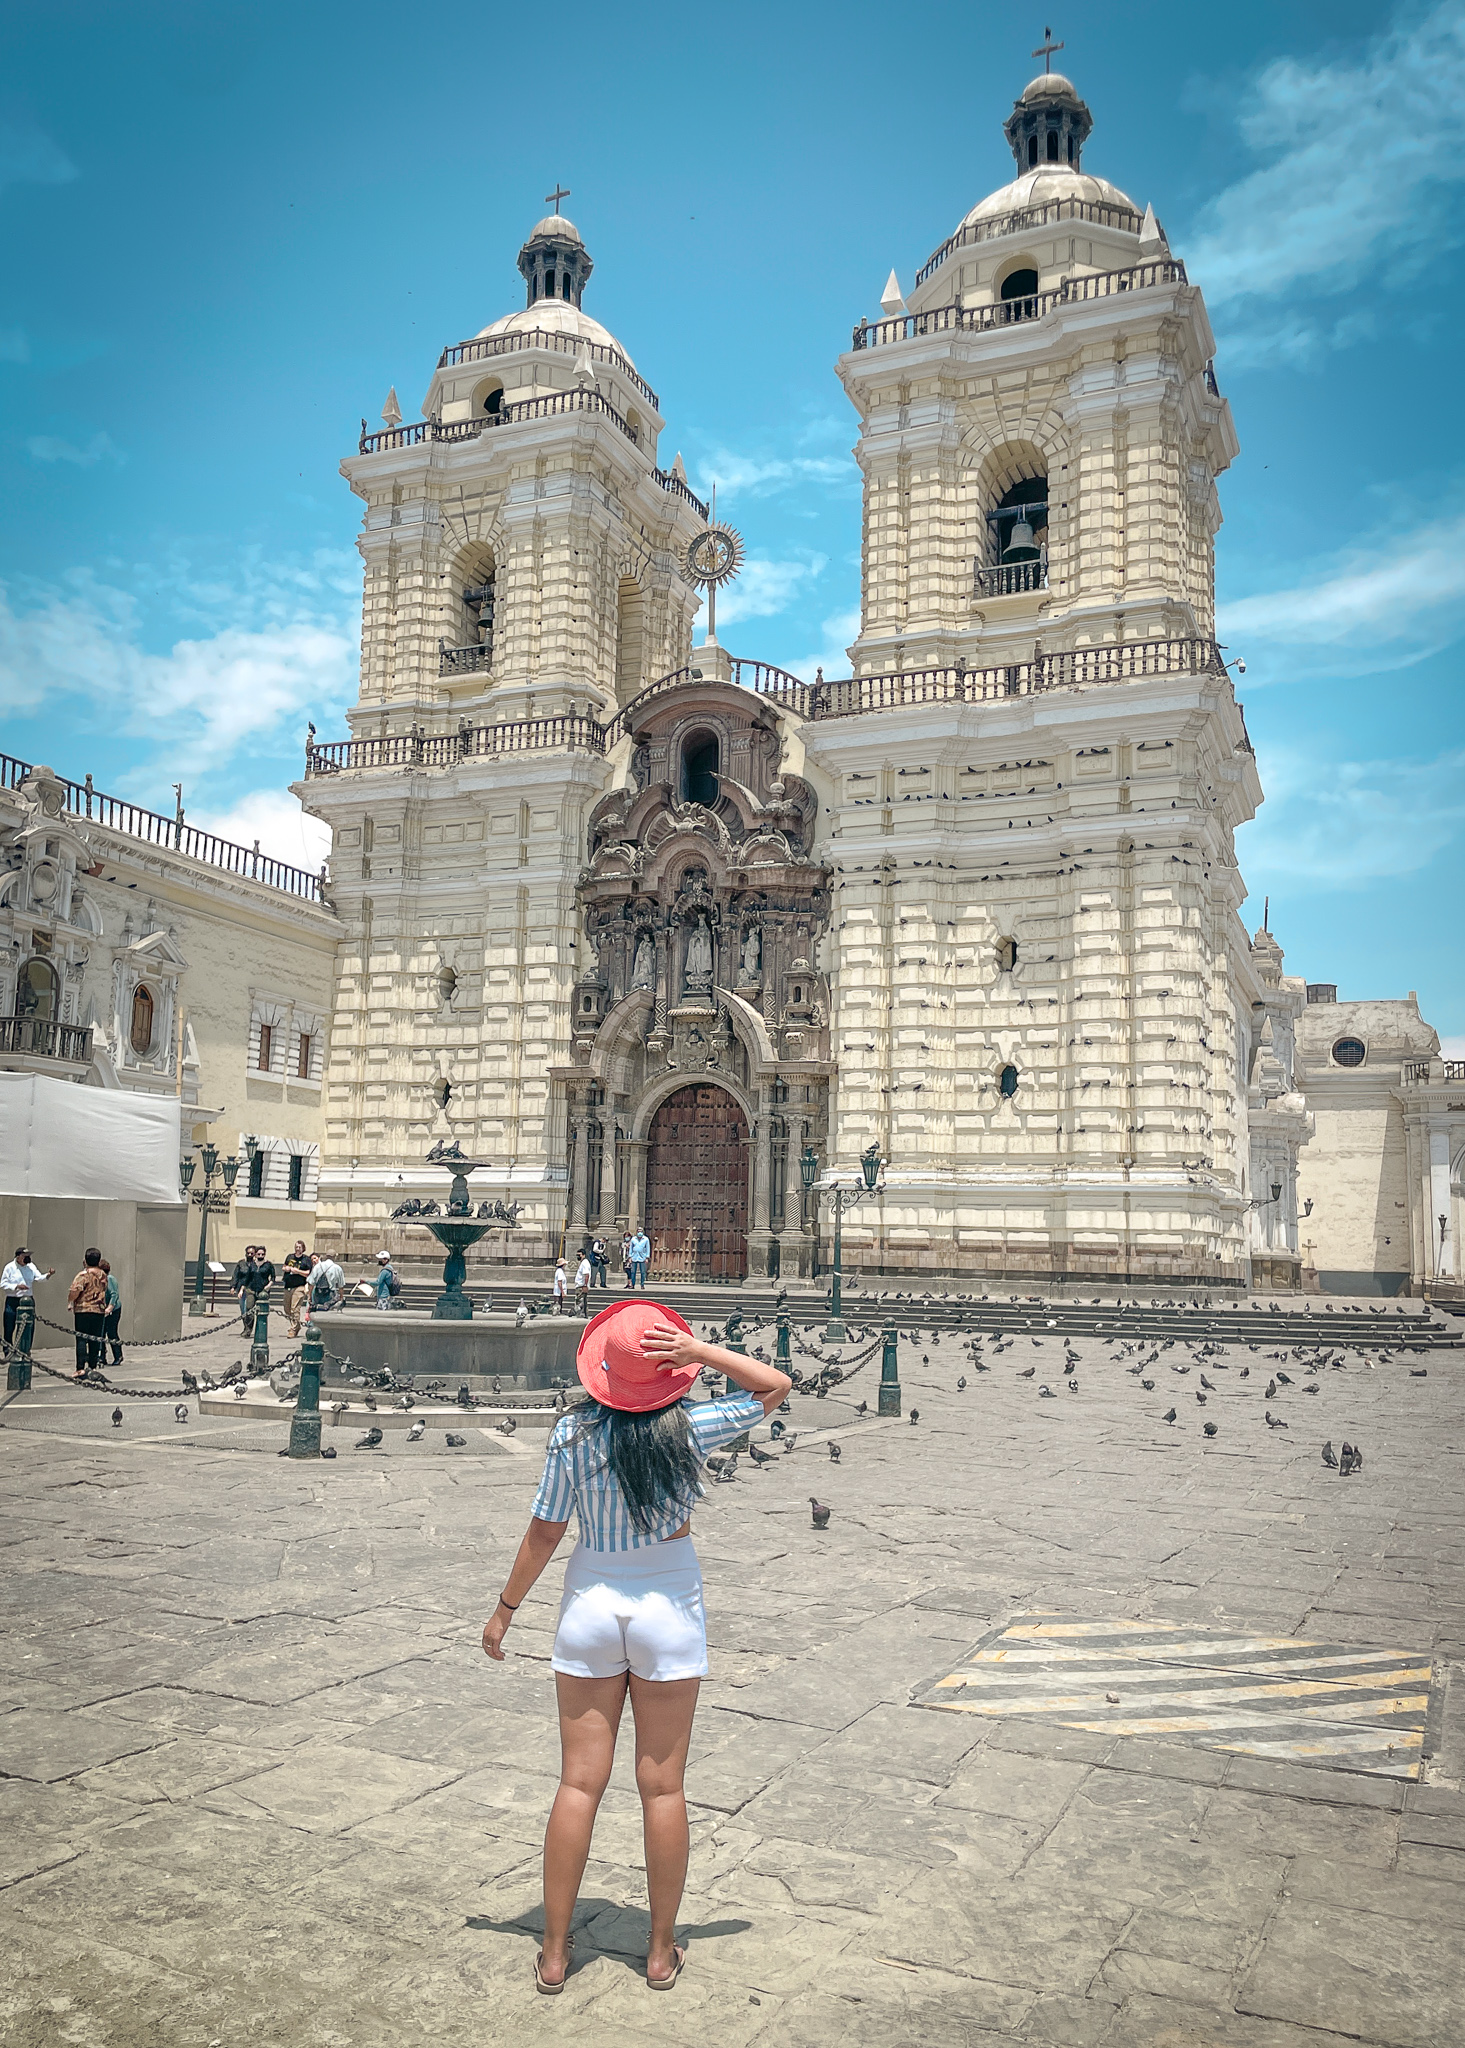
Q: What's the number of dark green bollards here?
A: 6